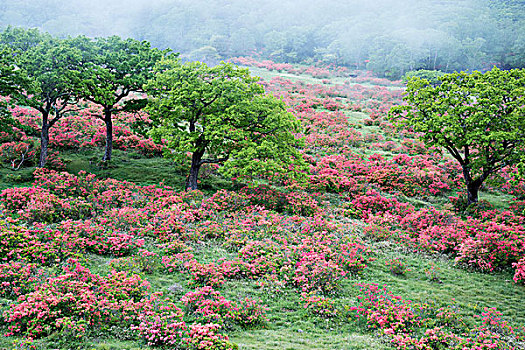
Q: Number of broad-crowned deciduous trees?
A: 4